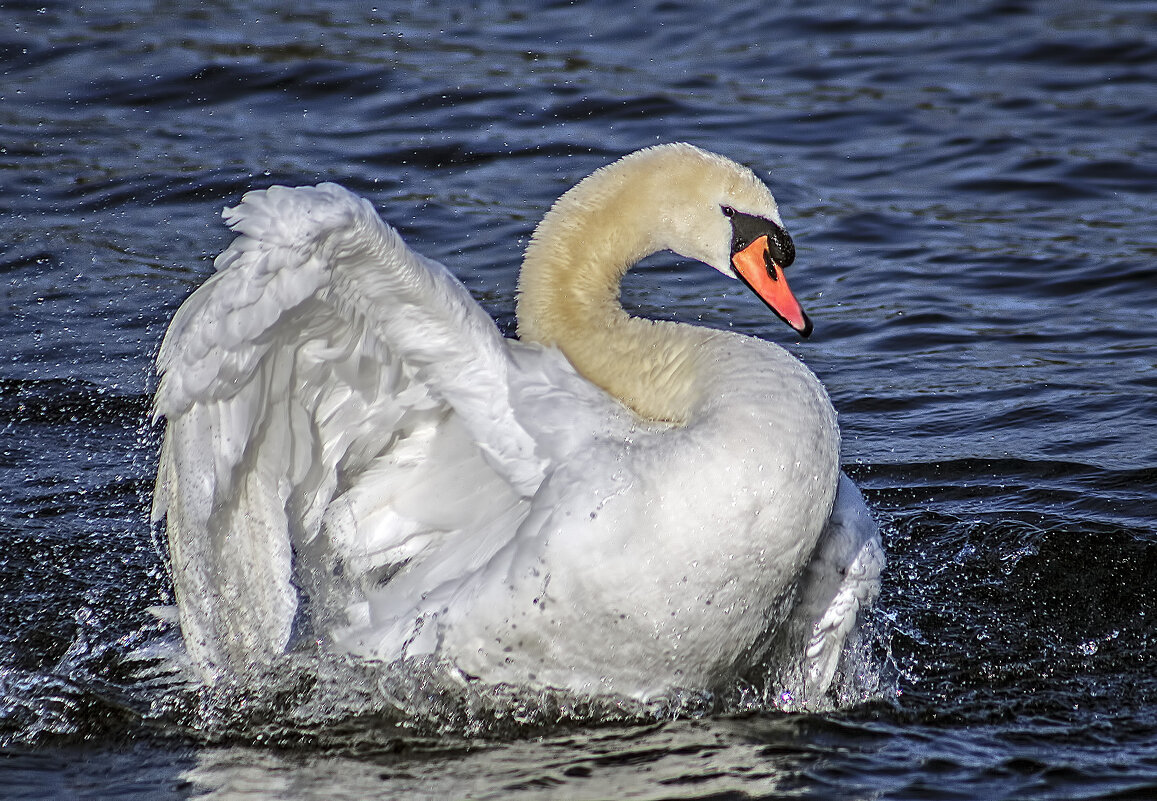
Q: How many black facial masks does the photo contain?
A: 1